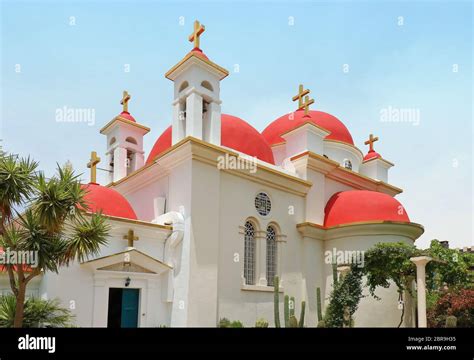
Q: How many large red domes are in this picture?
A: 4